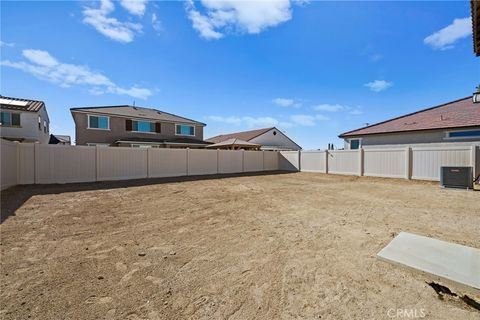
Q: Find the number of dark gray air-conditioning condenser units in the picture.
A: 1